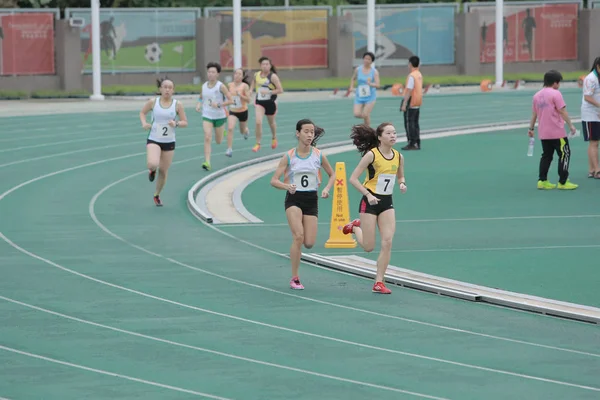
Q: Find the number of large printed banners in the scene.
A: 5